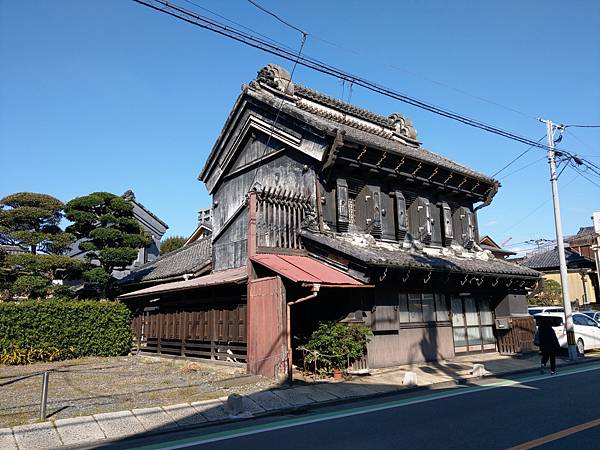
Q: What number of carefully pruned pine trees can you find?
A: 2